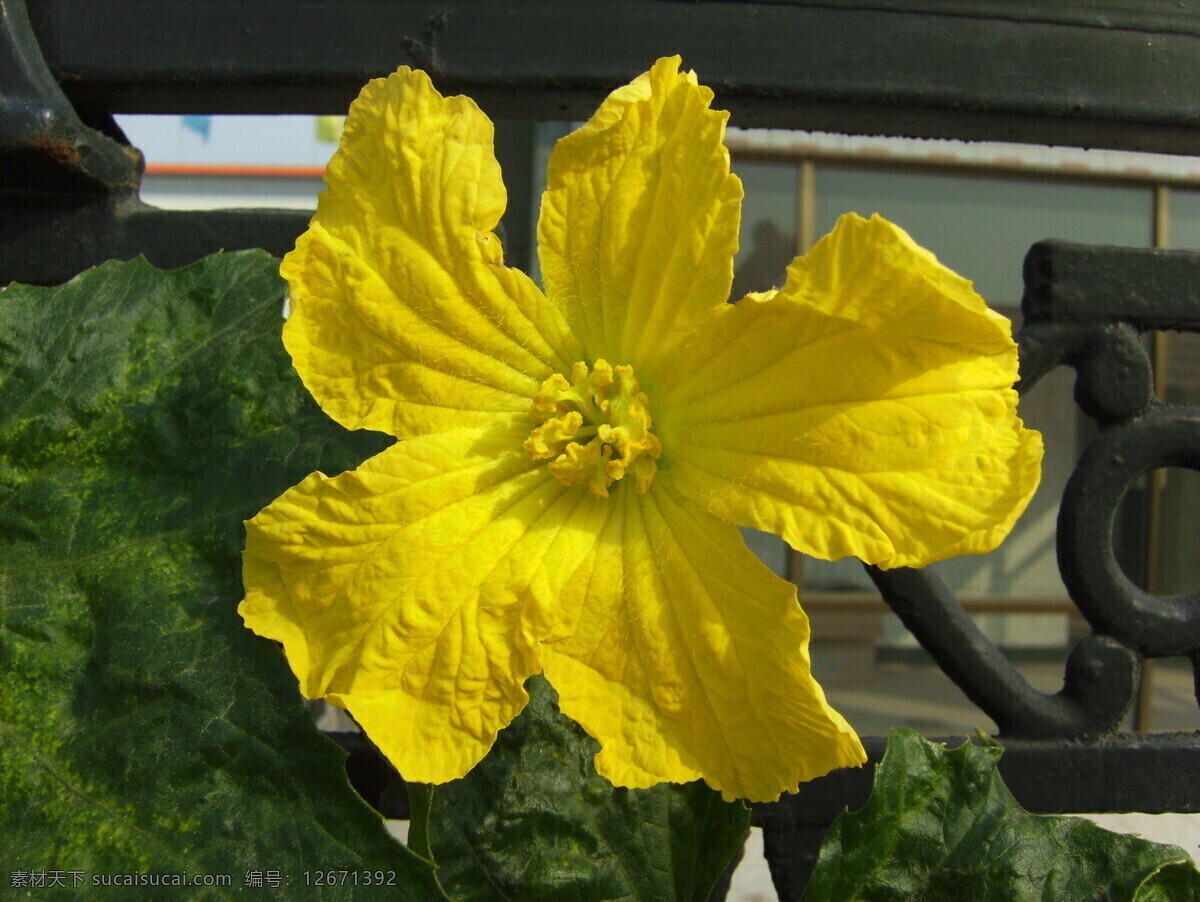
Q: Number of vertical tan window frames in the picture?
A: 2